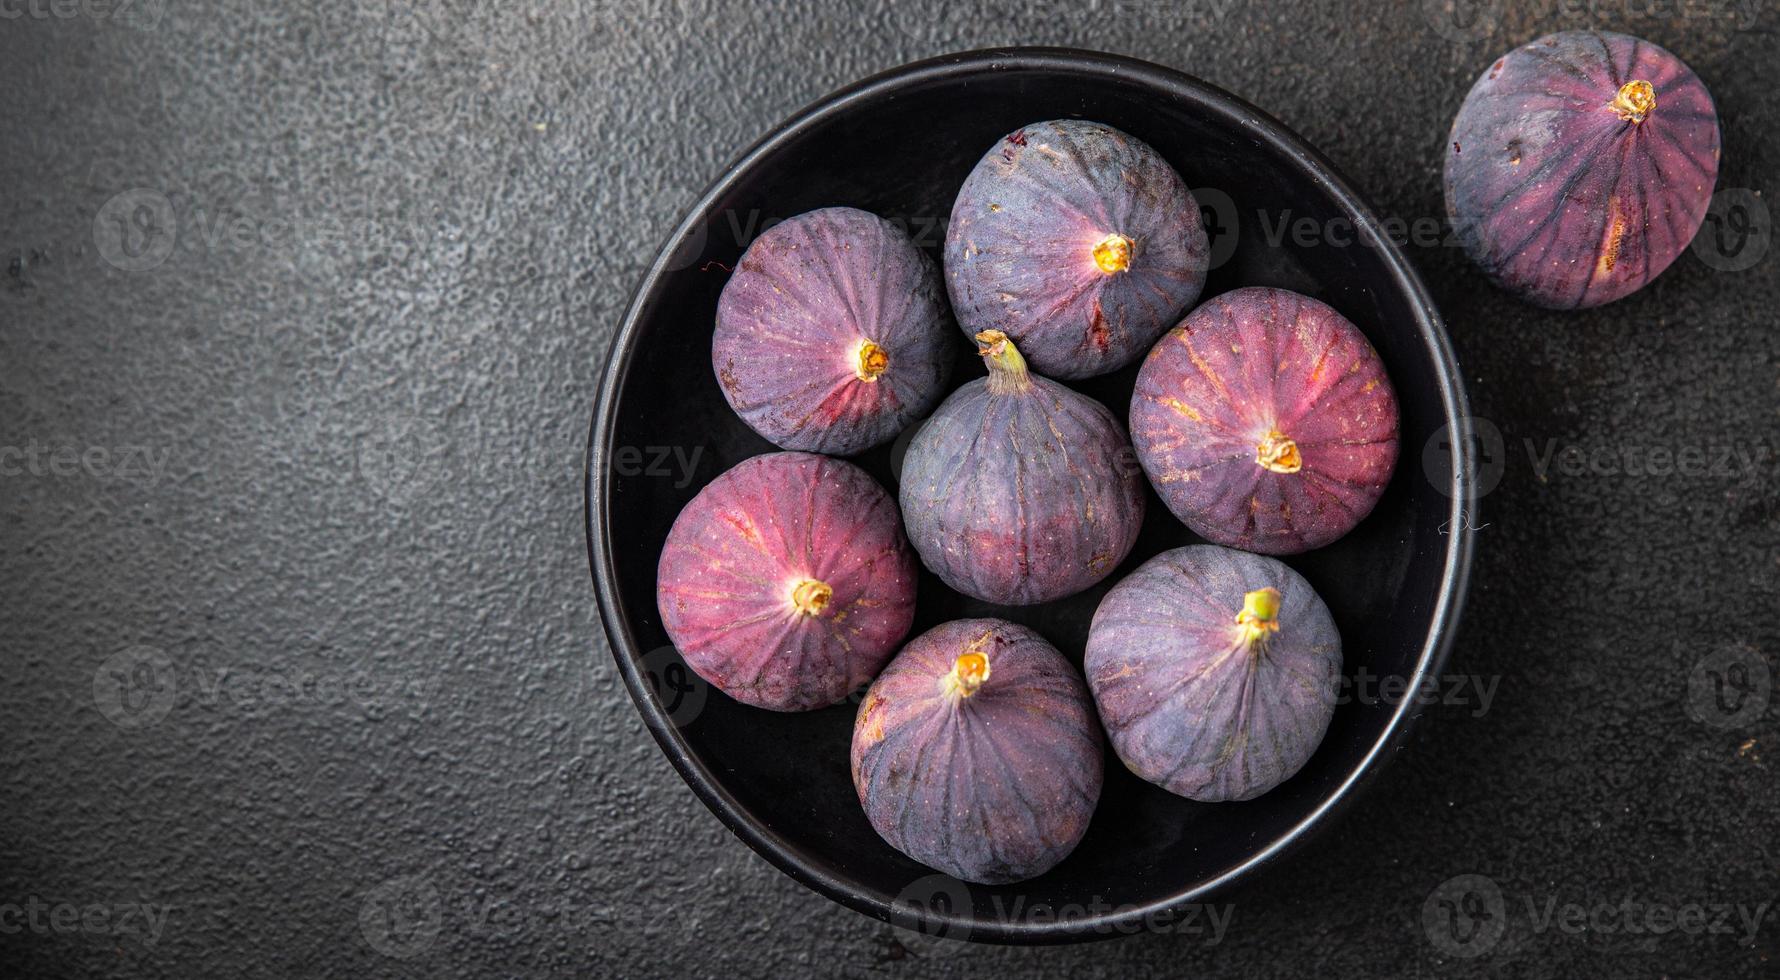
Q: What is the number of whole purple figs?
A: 8